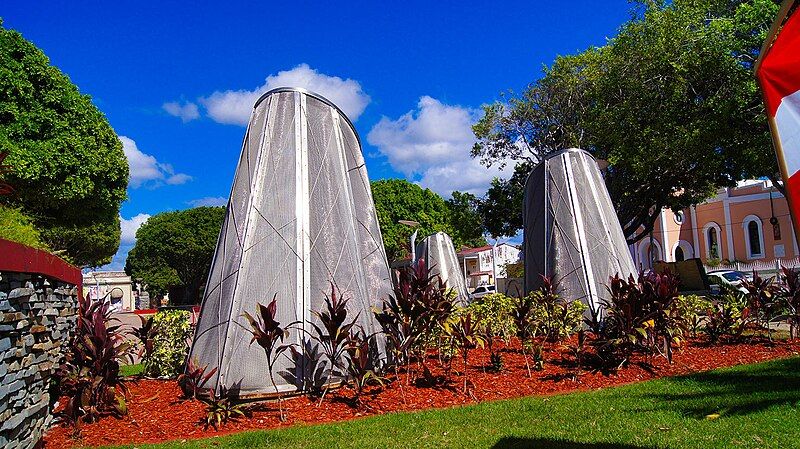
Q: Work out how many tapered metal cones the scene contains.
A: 3